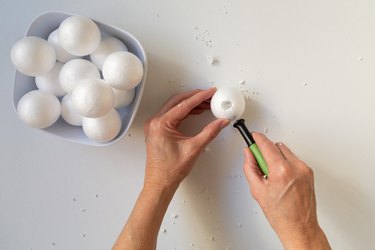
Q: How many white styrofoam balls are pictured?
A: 13